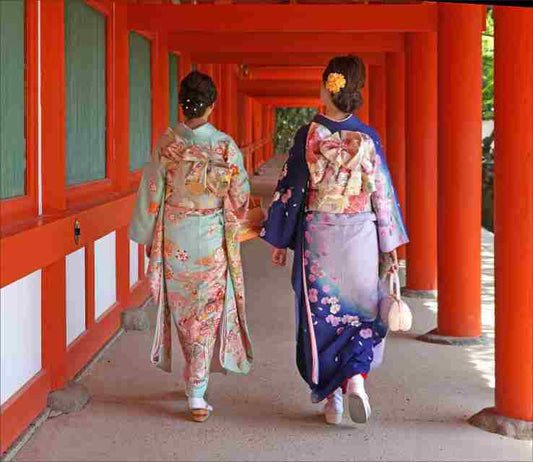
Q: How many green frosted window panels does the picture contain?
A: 4